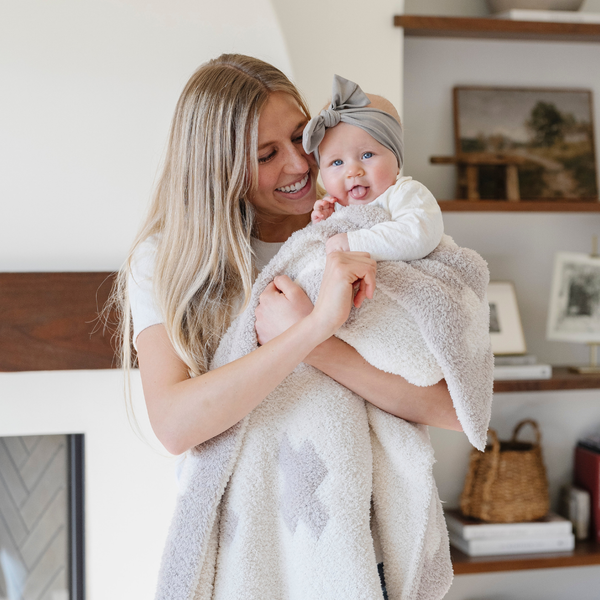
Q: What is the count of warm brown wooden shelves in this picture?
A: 4